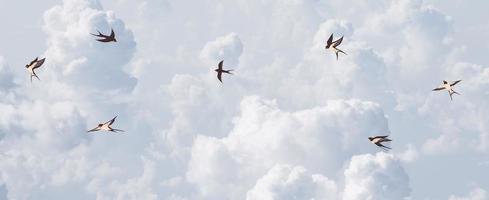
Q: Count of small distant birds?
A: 7